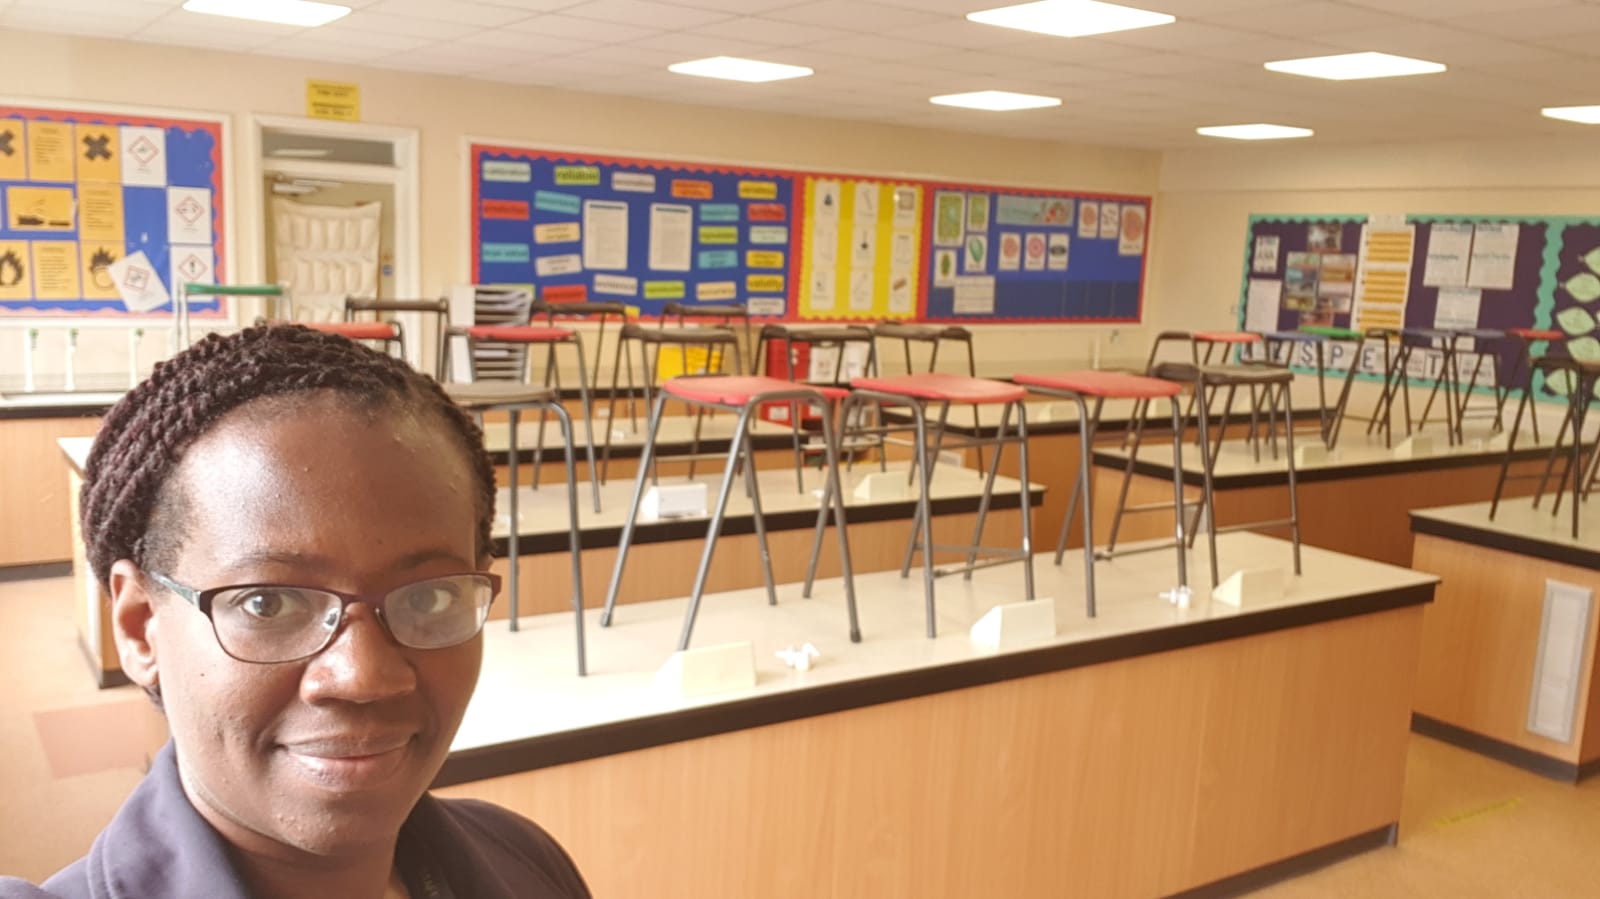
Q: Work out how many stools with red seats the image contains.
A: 7